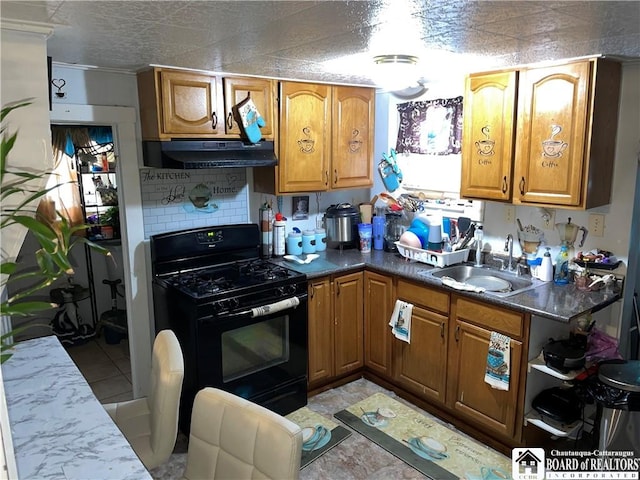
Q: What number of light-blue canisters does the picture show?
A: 3